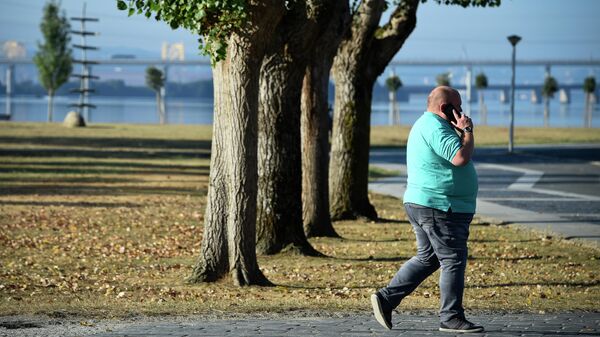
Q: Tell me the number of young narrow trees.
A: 7